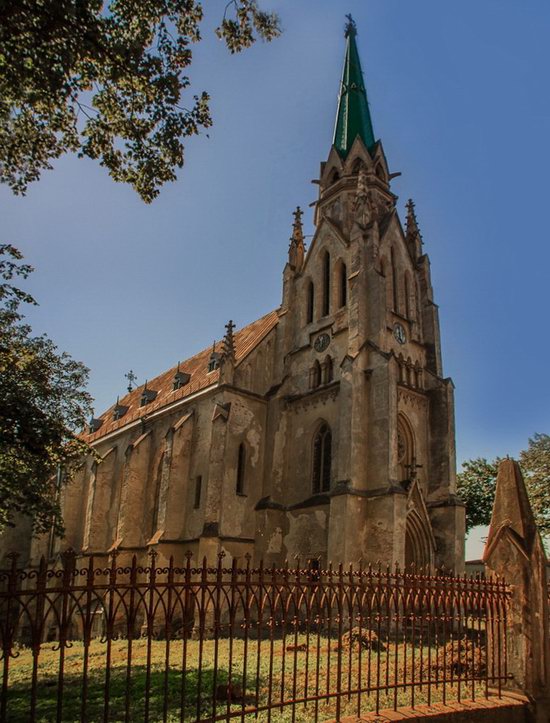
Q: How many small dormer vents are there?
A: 5